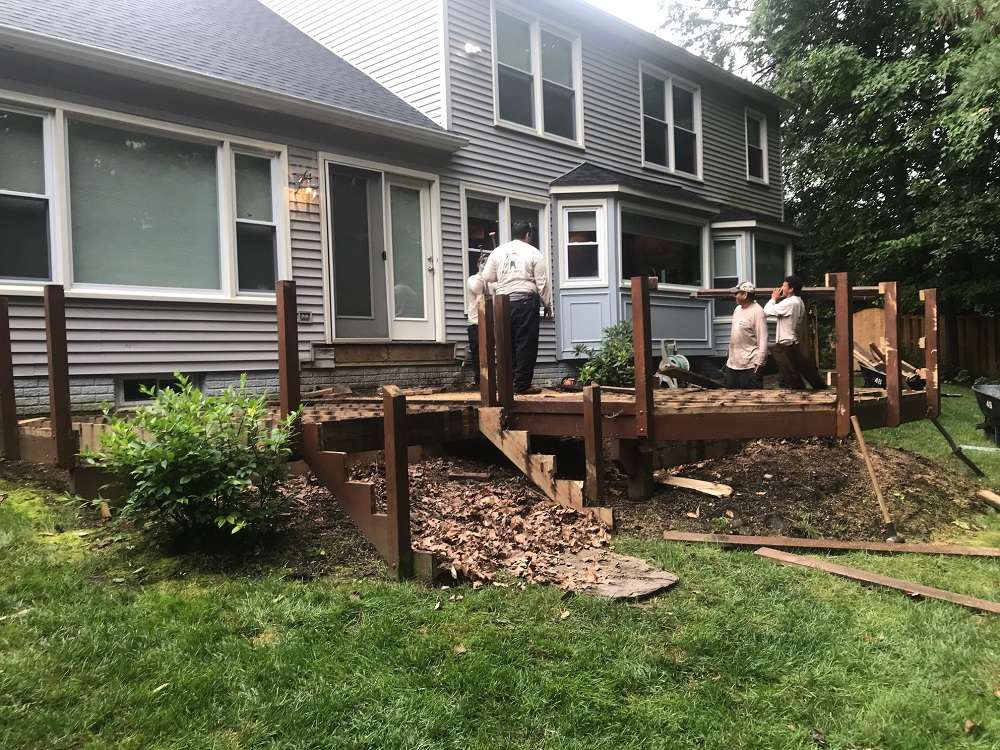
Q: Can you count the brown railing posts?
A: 11